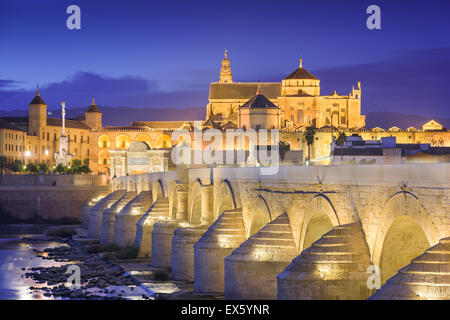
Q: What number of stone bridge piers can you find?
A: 11